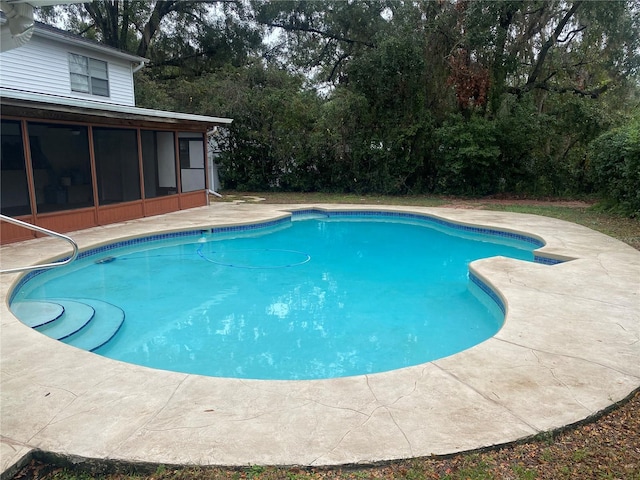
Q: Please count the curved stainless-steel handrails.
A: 1